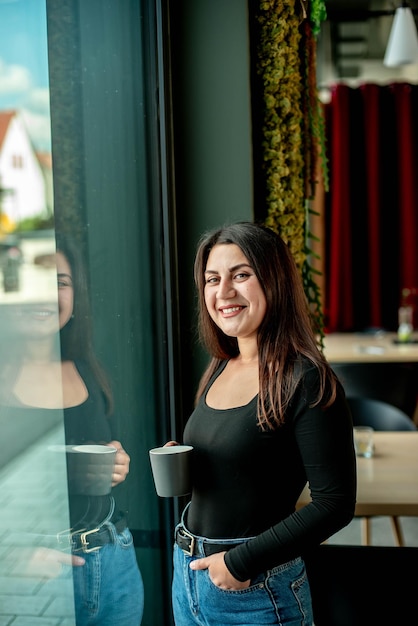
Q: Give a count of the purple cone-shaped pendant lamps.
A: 0